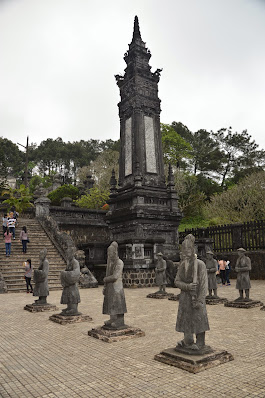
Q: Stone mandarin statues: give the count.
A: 7